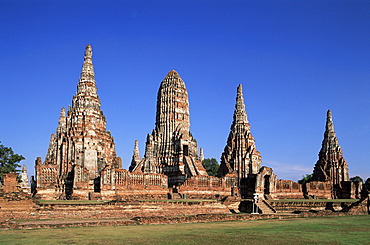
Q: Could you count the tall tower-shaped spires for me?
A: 4